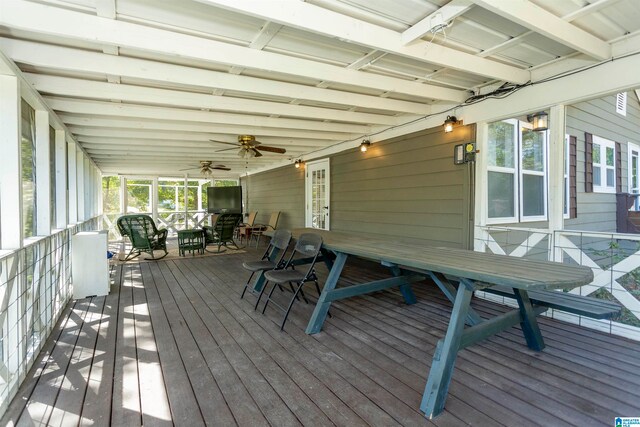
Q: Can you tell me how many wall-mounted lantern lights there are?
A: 4